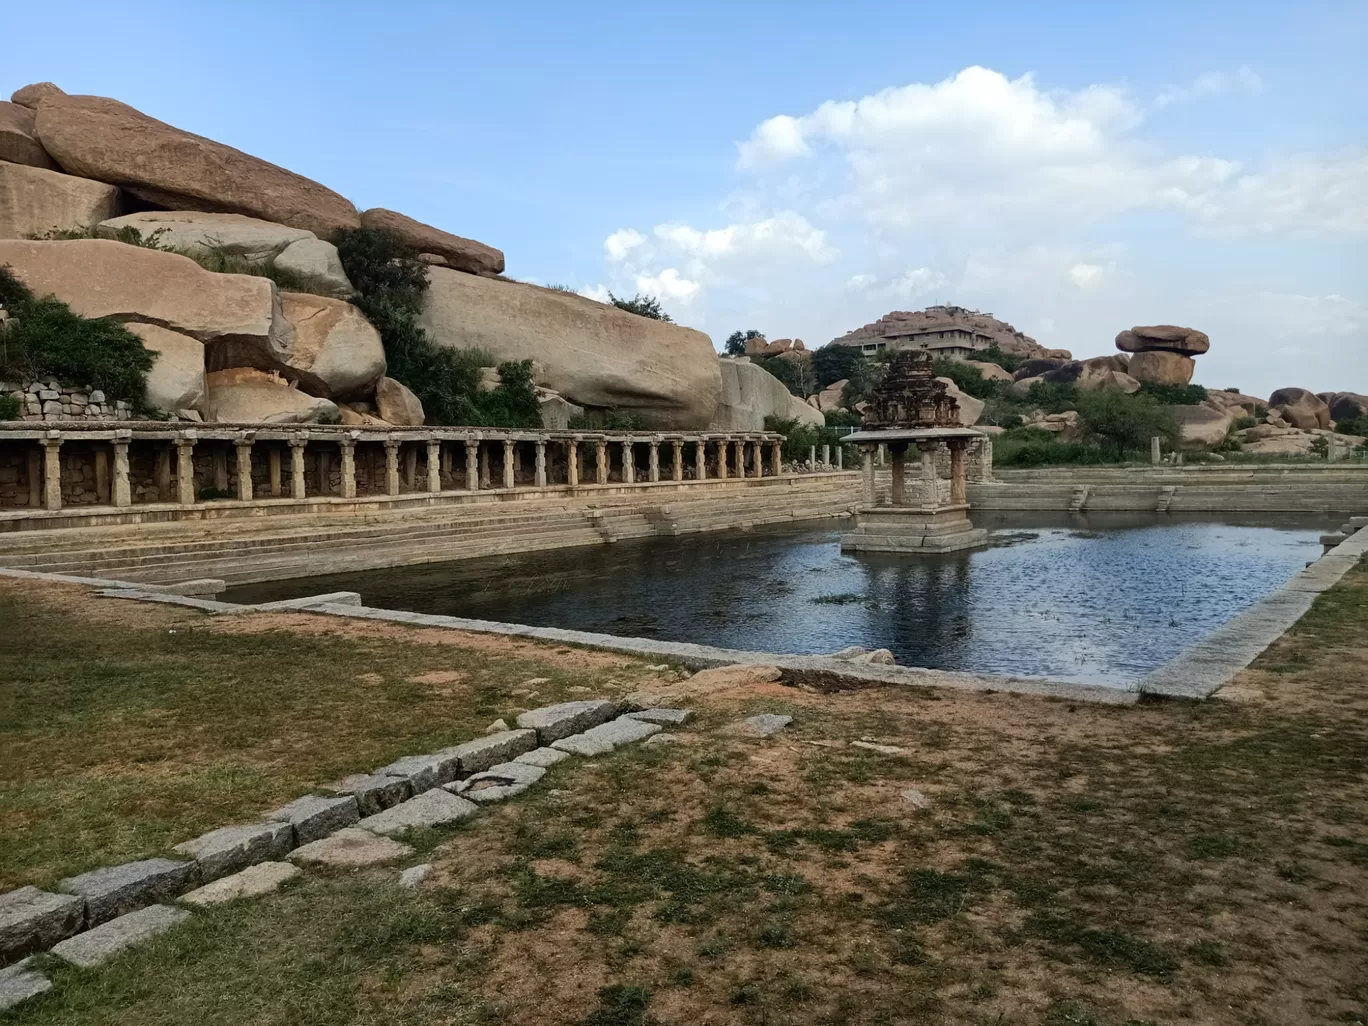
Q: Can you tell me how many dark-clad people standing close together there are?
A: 0